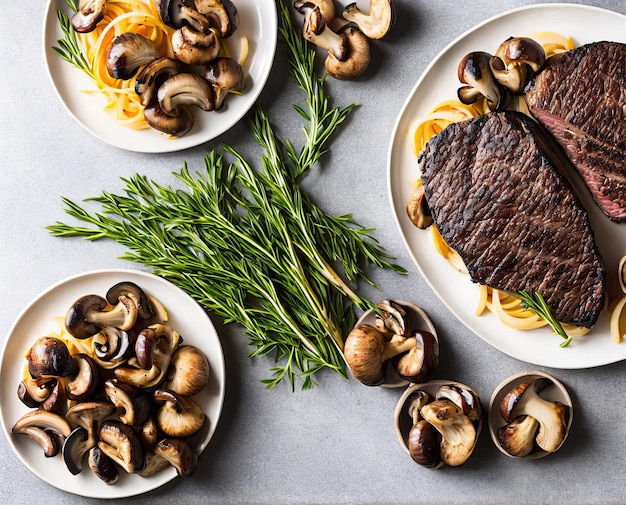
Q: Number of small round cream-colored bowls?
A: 3